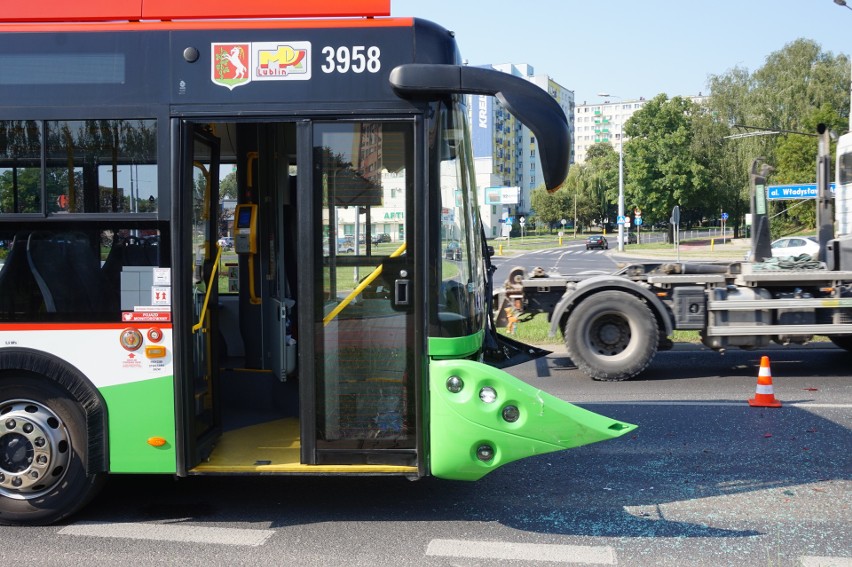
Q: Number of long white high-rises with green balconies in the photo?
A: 1